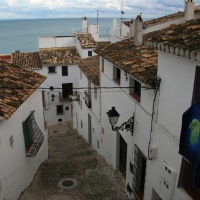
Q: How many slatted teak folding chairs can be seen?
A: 0